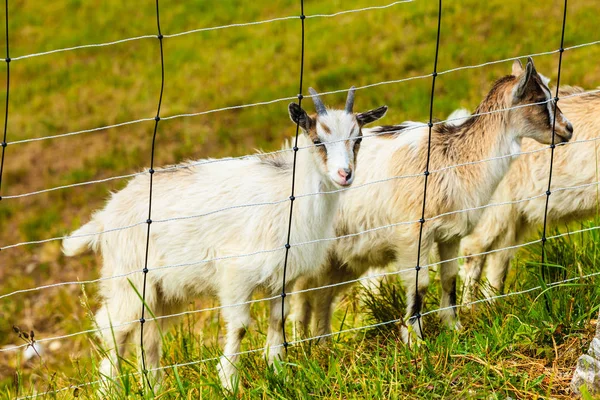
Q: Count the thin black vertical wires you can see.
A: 5